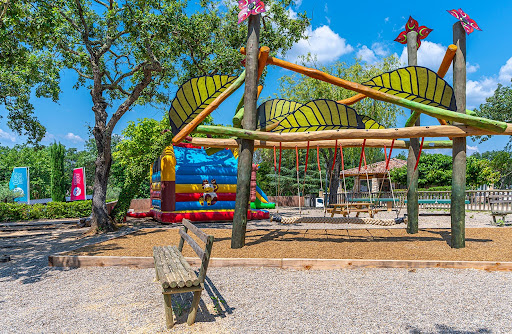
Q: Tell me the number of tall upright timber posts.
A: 3